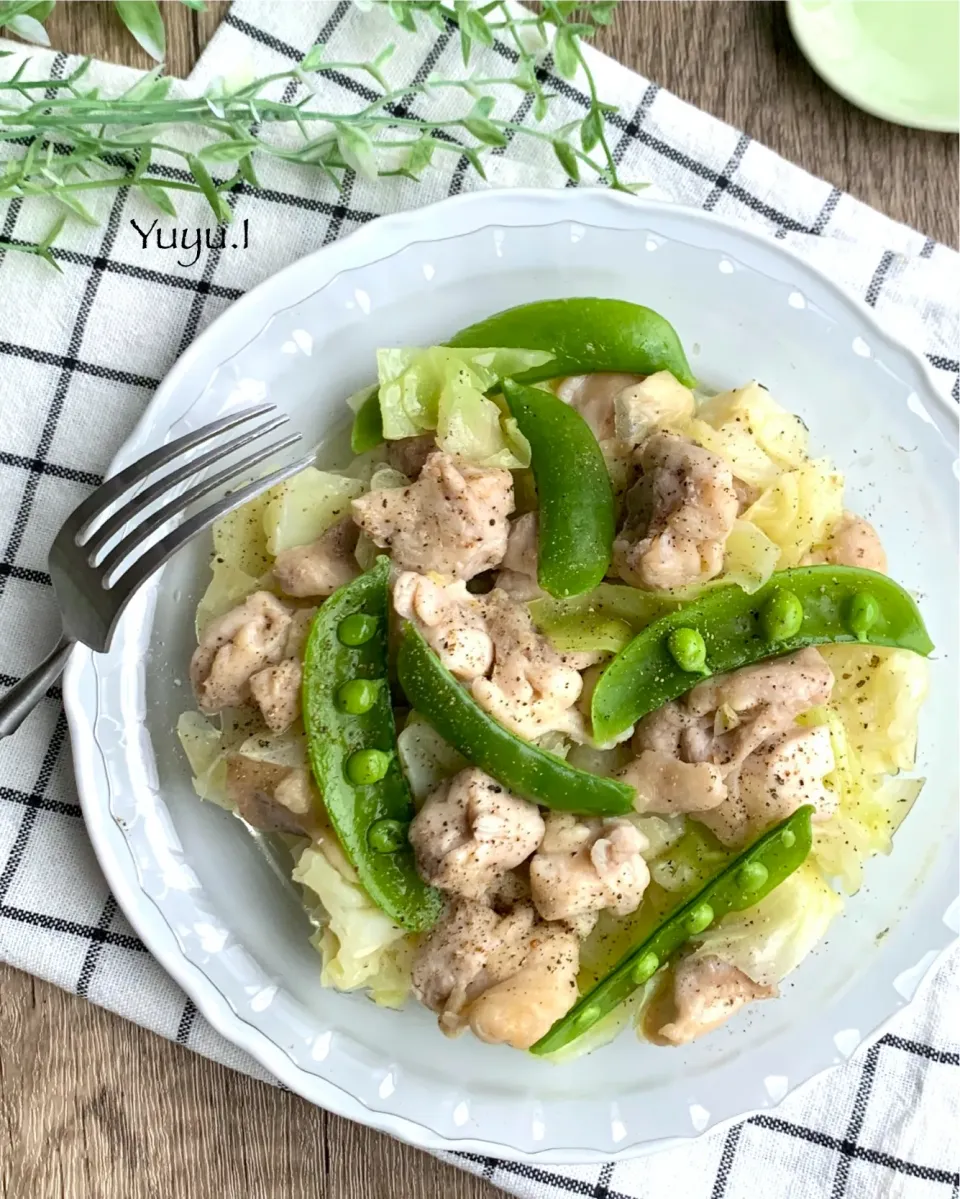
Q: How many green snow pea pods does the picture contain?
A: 6